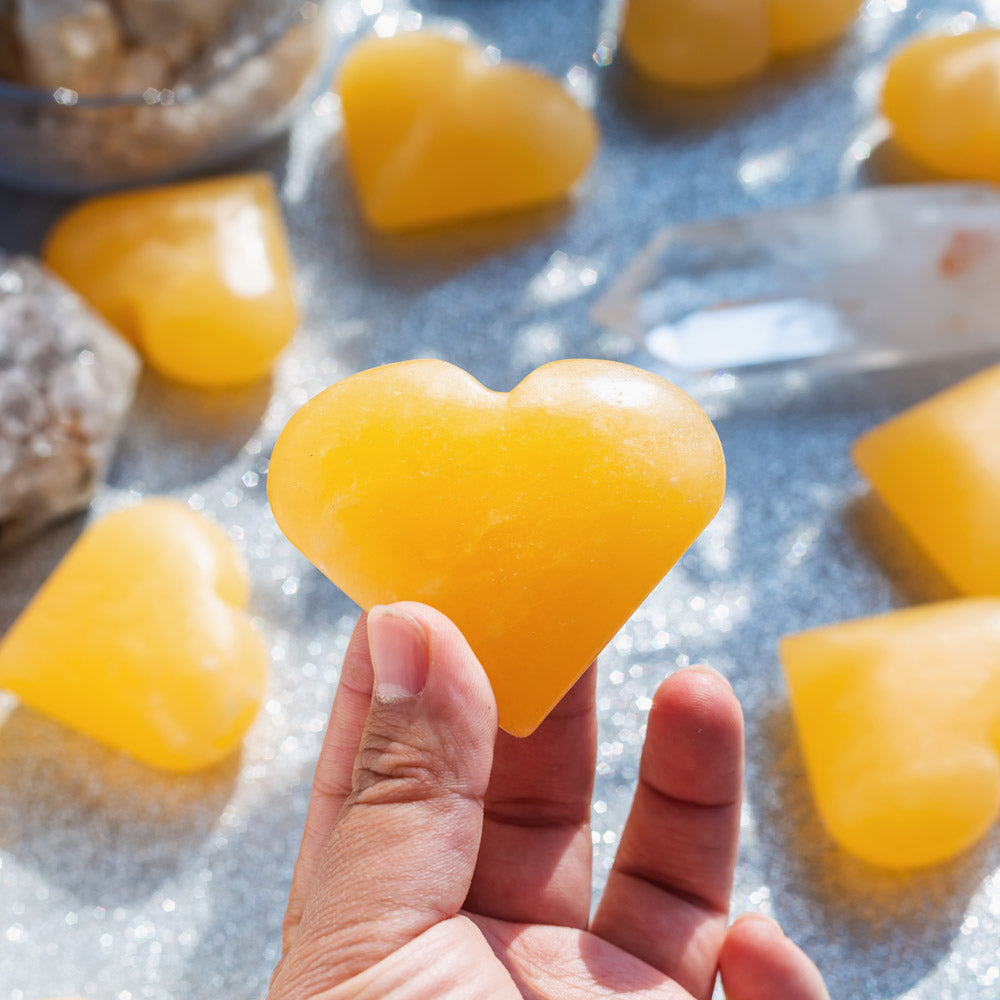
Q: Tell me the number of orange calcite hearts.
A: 8